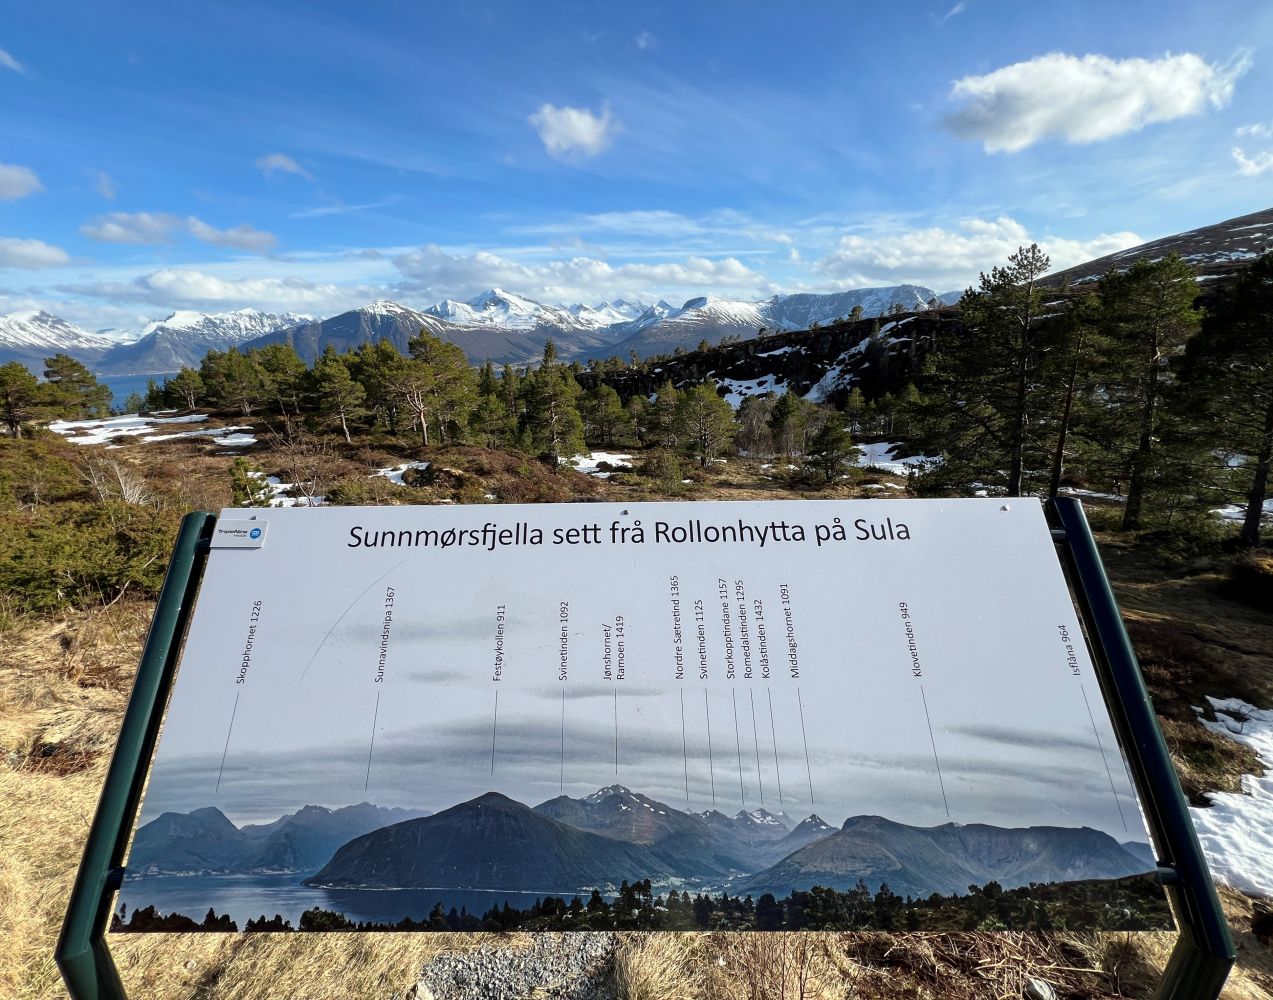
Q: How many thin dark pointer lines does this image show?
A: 13